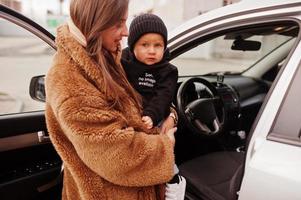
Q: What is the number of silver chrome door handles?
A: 1